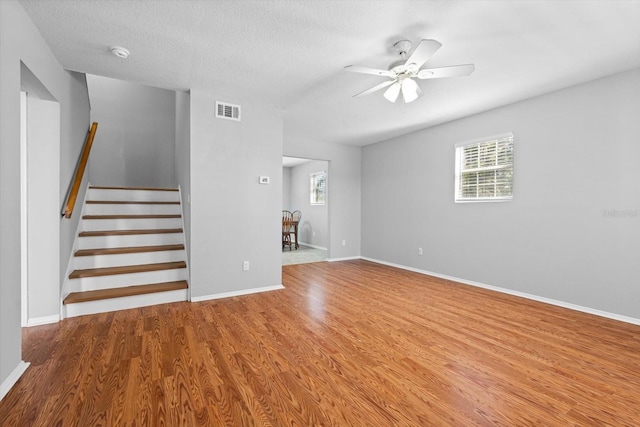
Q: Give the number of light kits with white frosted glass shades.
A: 1